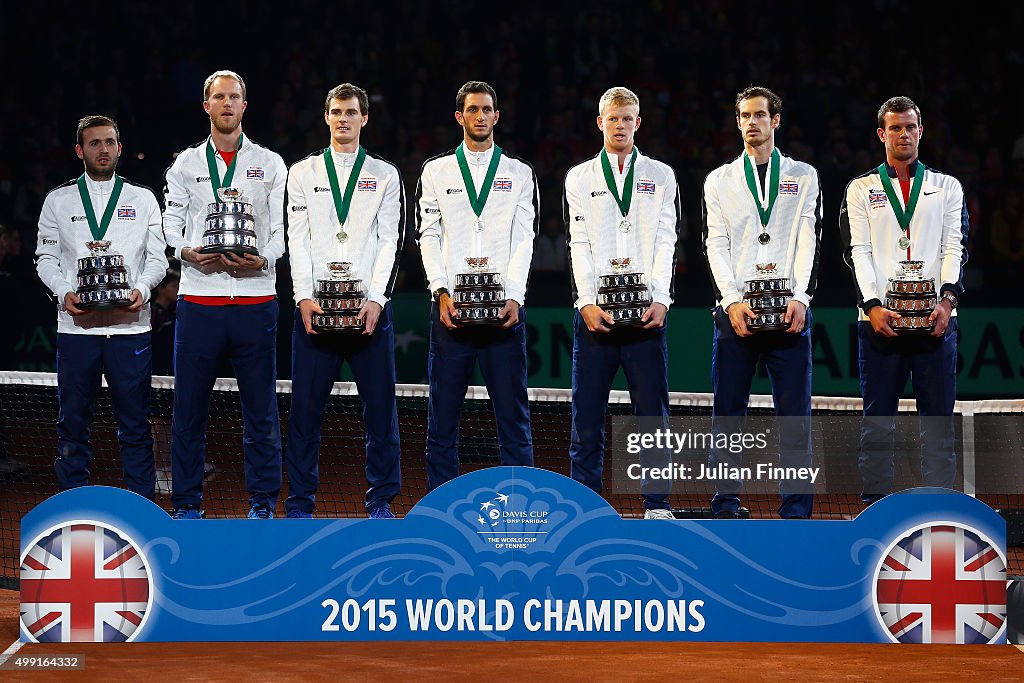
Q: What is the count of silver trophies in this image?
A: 7